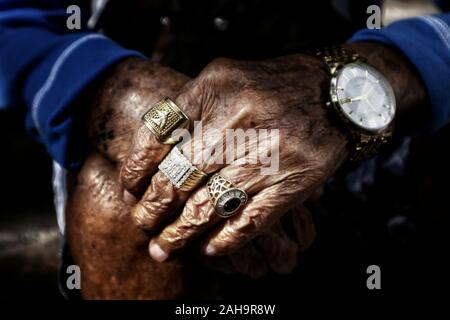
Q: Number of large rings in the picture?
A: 3